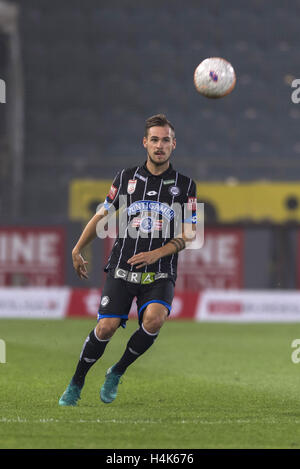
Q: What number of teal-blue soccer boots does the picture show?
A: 2